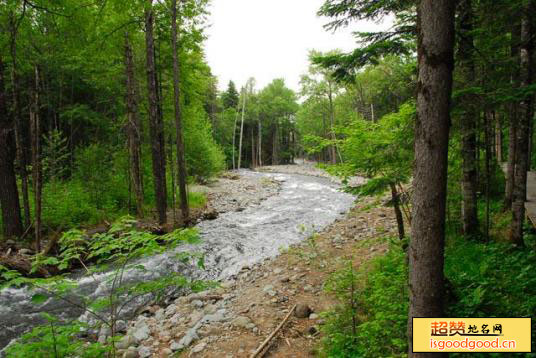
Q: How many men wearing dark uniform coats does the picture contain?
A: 0